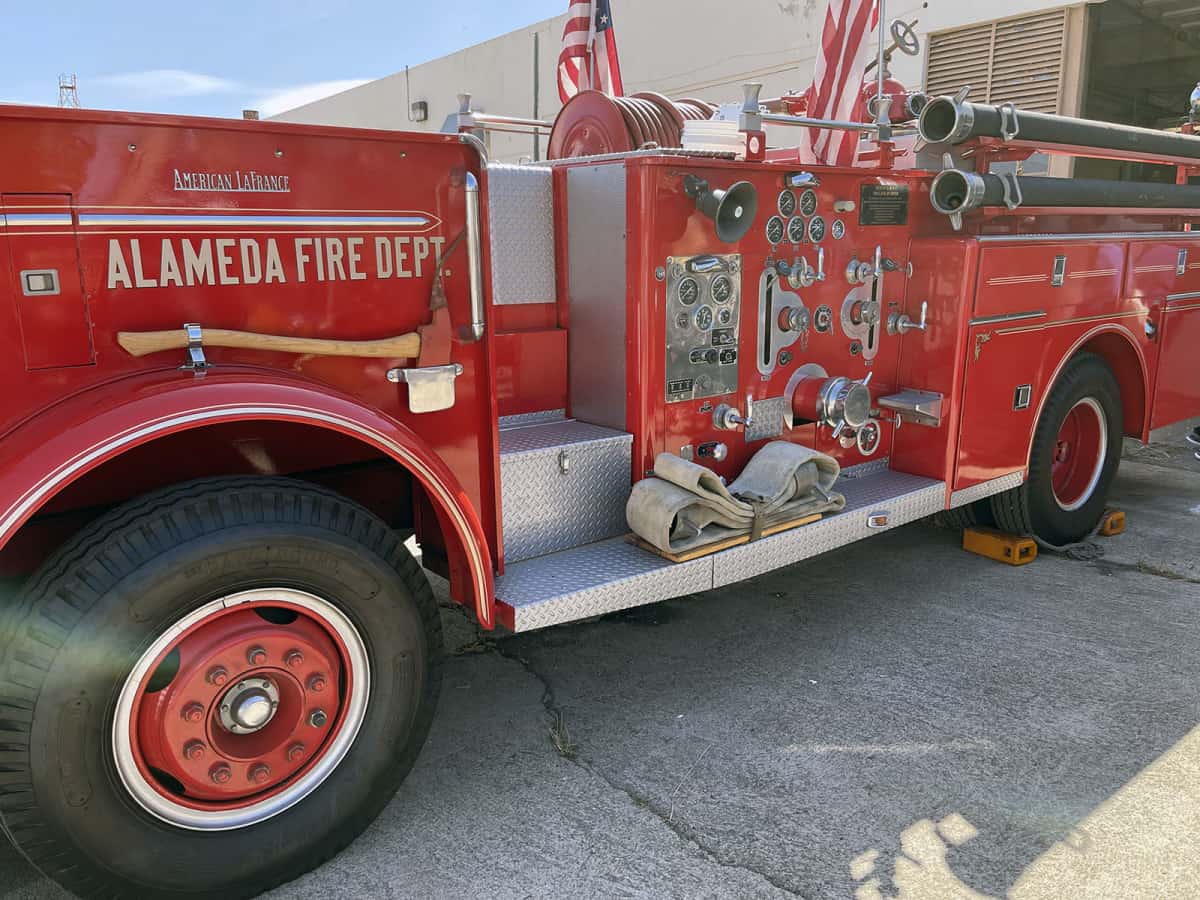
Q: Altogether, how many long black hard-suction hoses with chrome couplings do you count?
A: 2